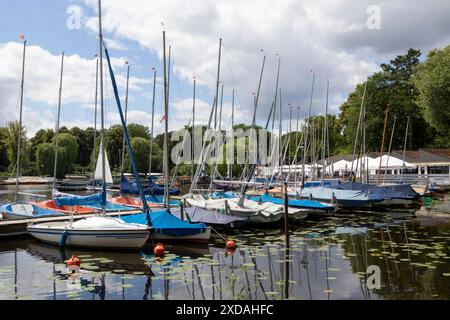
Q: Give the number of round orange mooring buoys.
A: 3